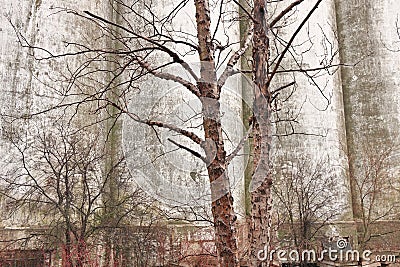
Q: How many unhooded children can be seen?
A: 0